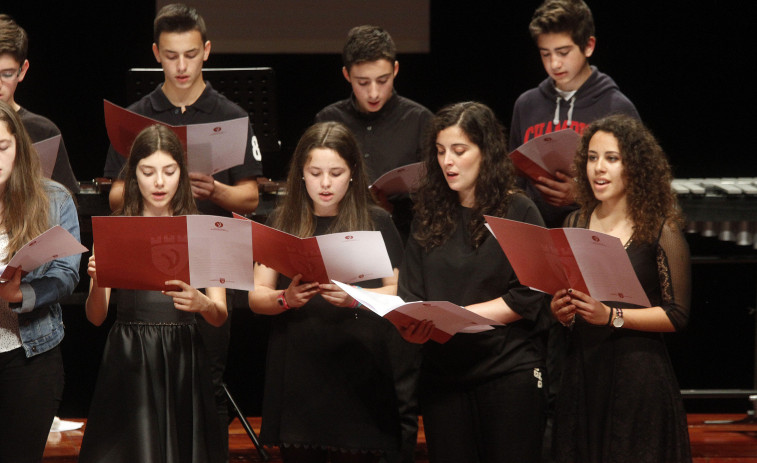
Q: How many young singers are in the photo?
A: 9